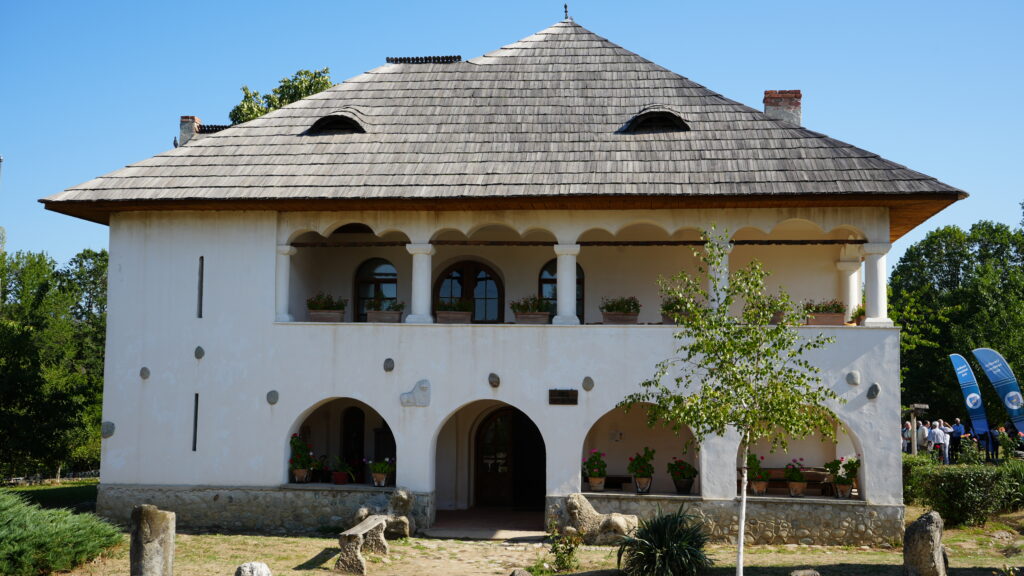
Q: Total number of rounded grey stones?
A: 9